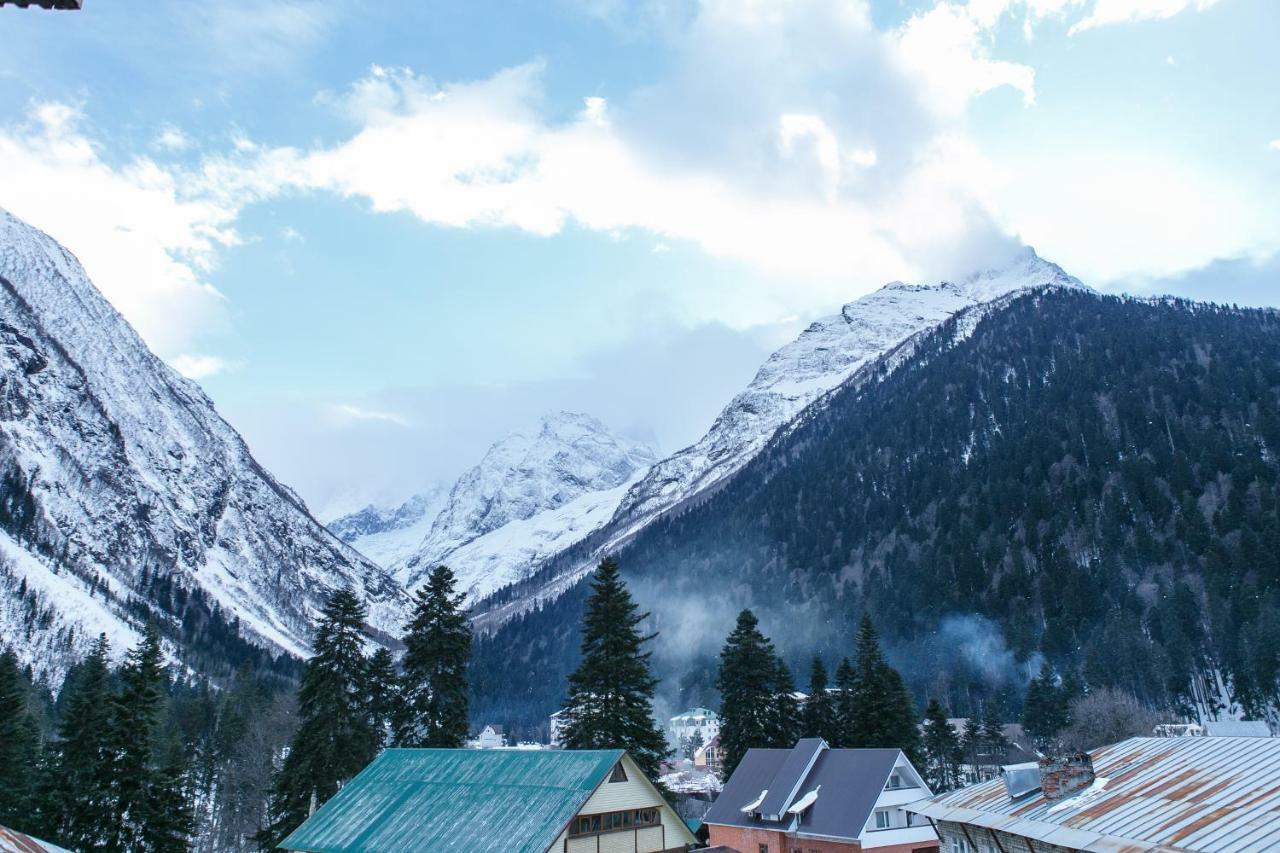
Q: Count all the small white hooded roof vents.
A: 2